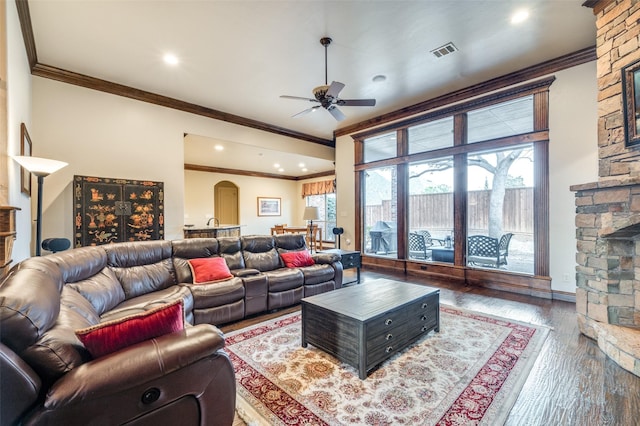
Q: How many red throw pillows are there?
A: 3